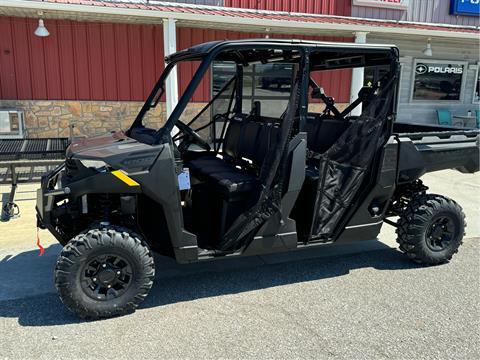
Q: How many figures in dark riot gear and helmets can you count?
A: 0